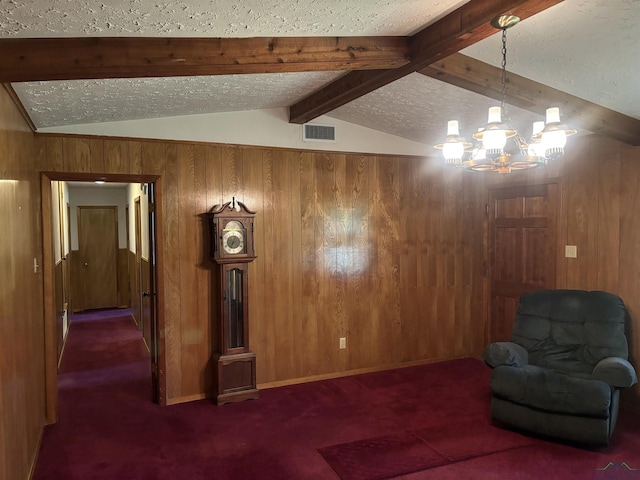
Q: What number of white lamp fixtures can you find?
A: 5